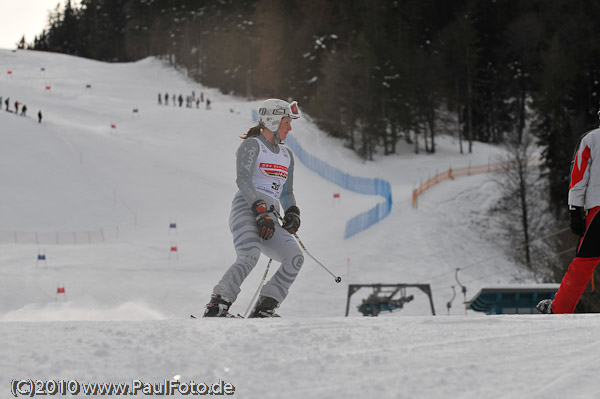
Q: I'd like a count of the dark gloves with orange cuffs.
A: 2